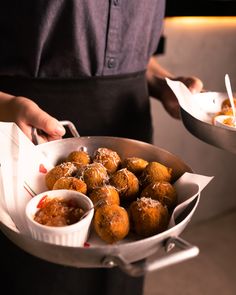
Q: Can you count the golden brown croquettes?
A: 12